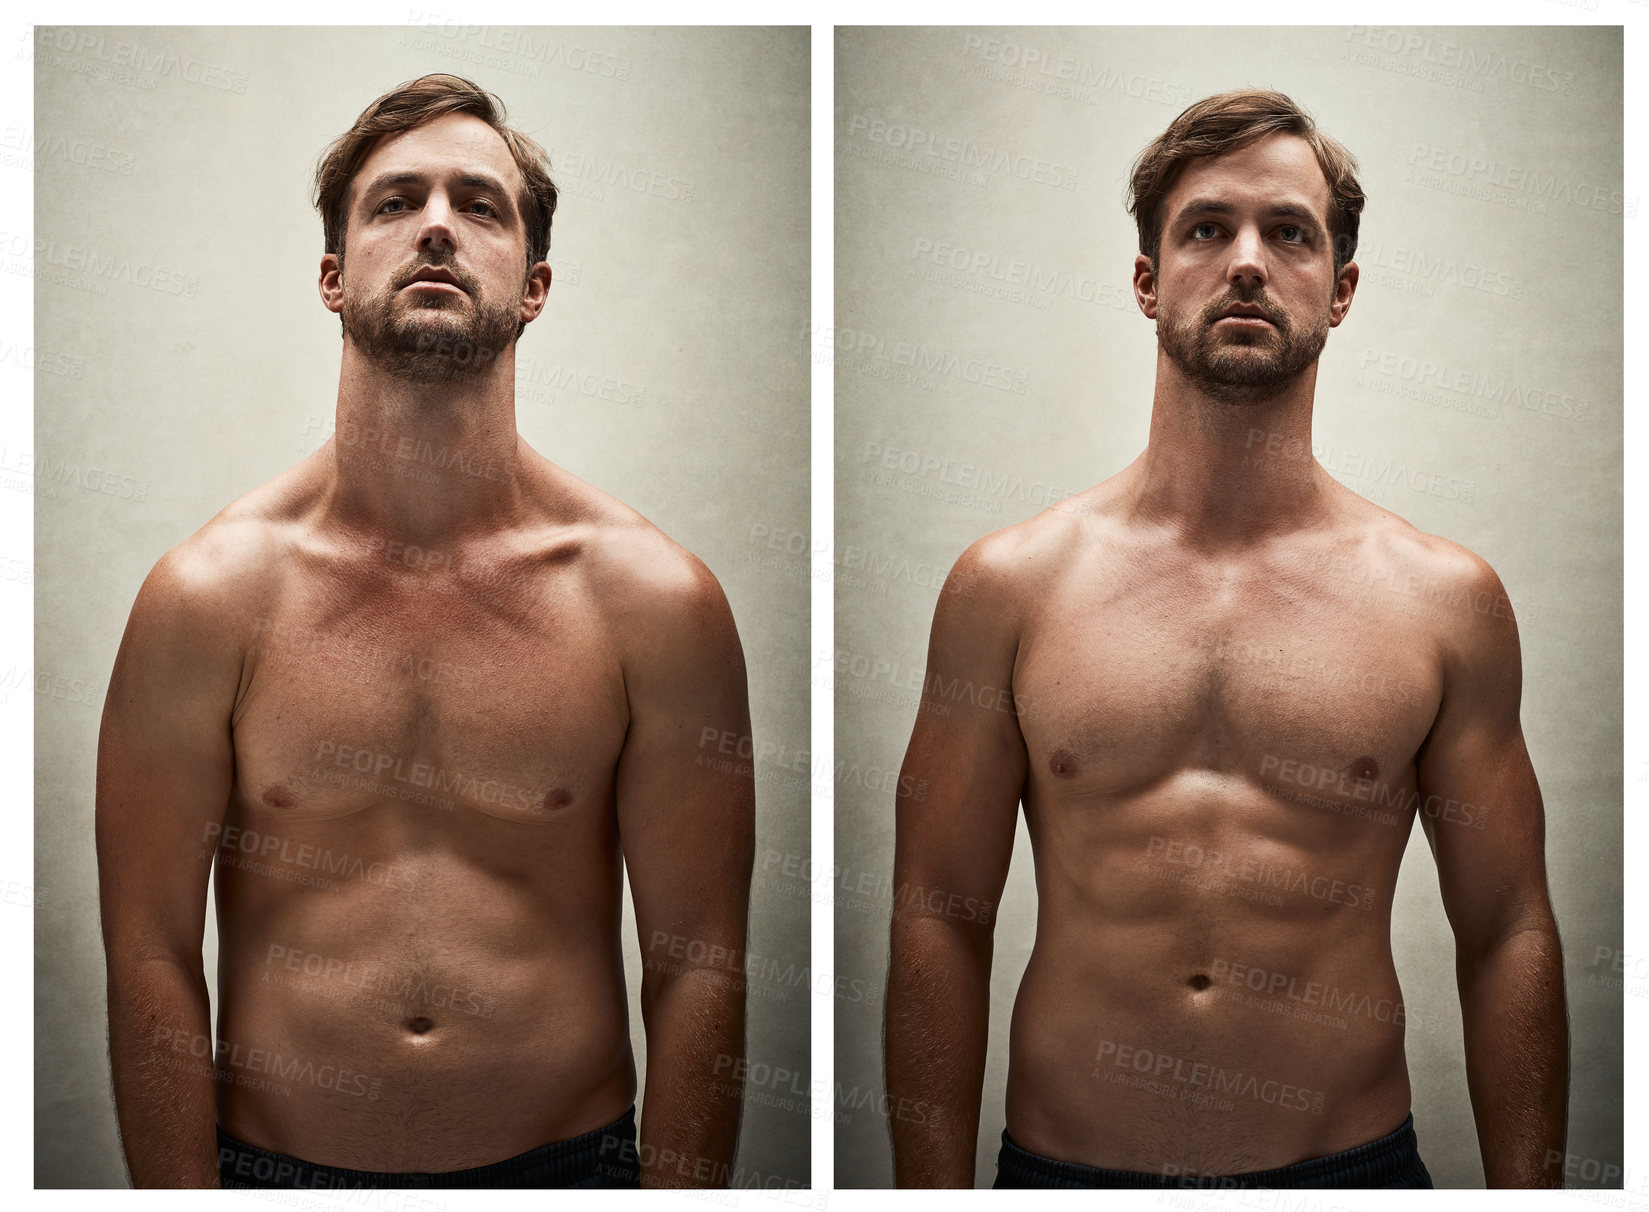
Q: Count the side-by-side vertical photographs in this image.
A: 2